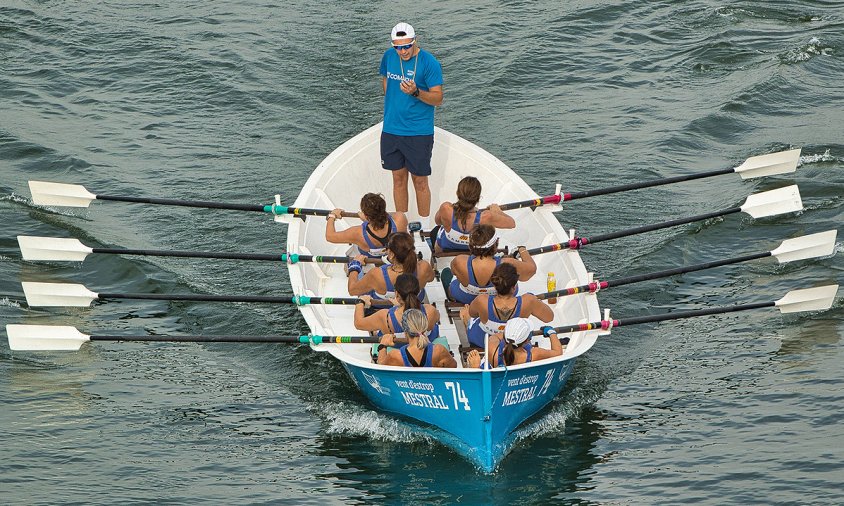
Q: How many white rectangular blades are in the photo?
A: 8